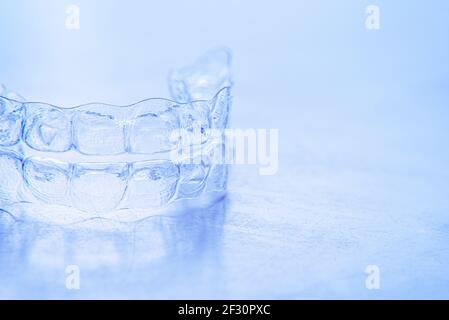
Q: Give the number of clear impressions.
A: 2